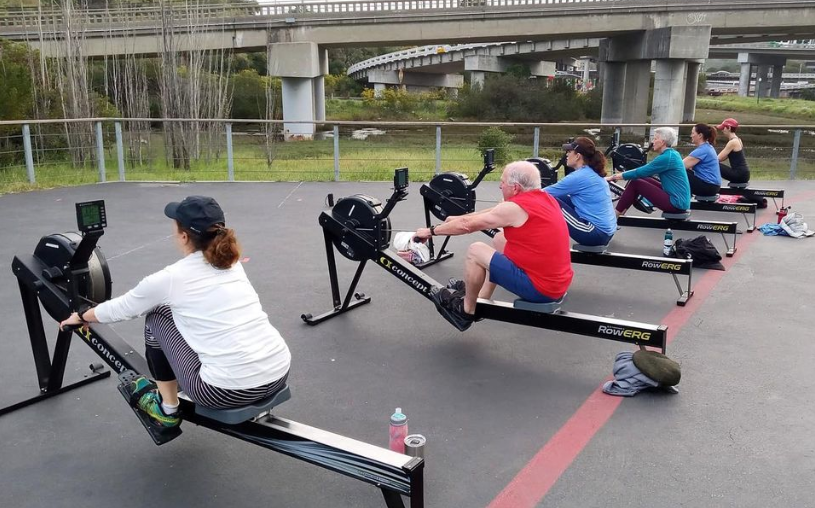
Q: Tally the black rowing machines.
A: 6